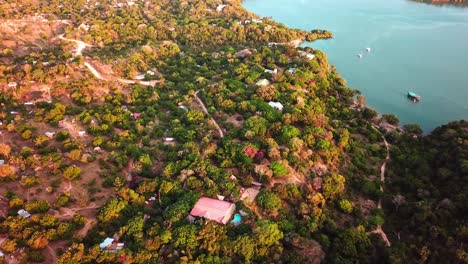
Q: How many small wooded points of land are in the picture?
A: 1